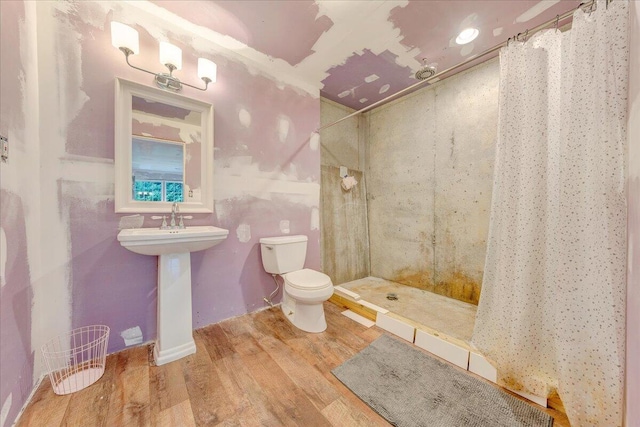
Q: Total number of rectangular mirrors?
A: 1